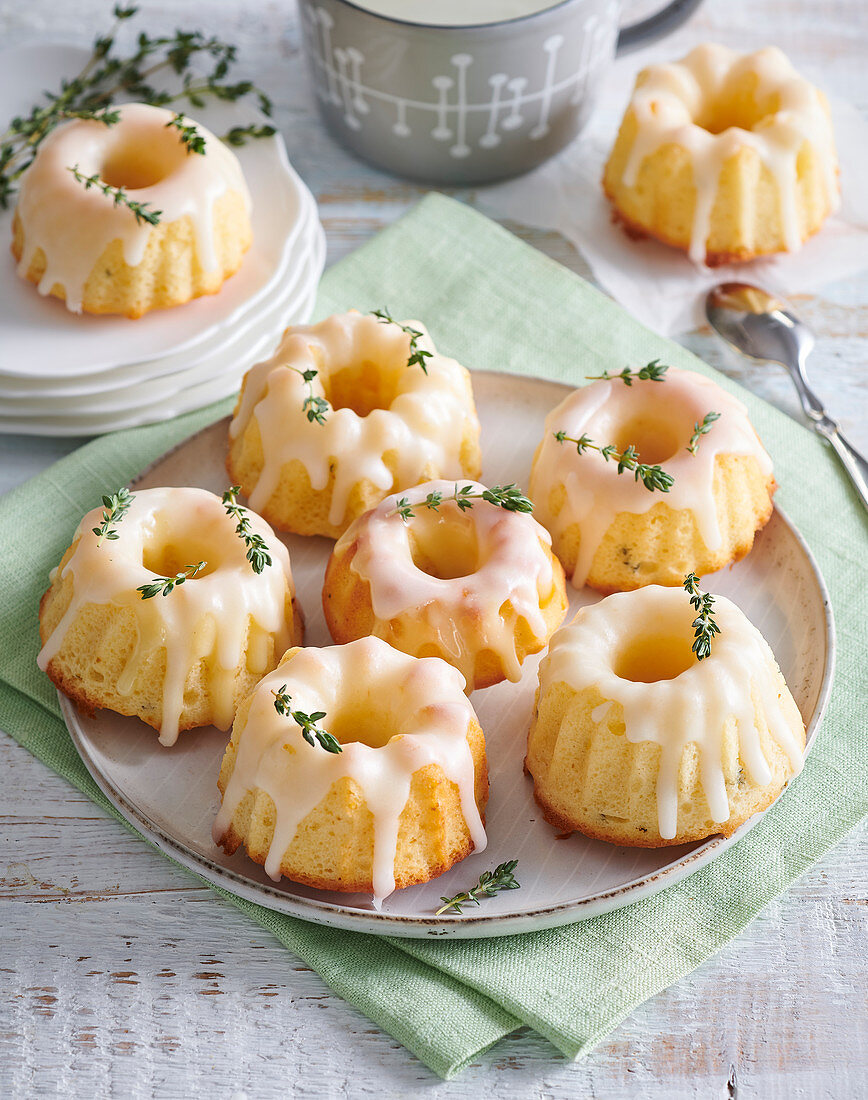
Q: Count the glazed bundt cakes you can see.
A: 8